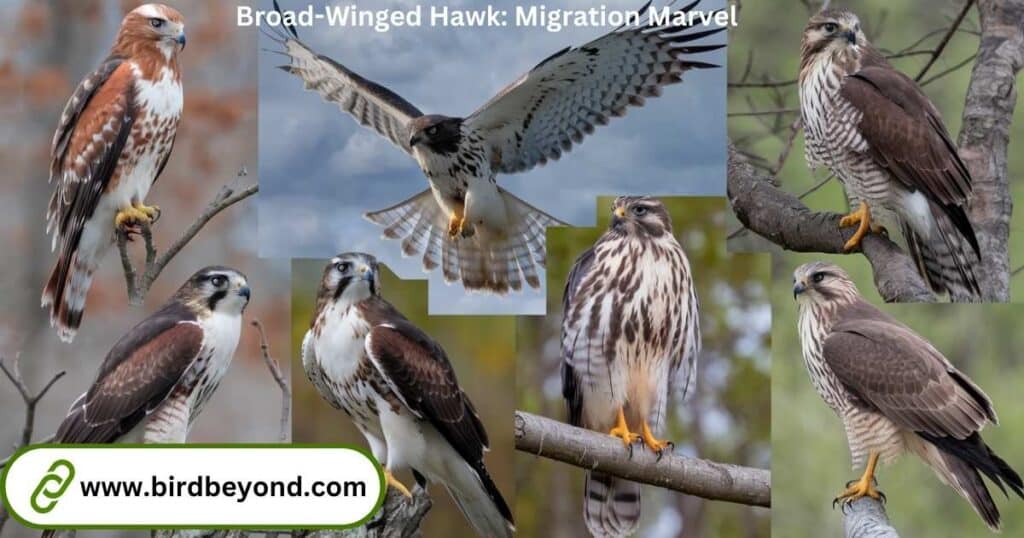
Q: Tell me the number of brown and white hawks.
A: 7